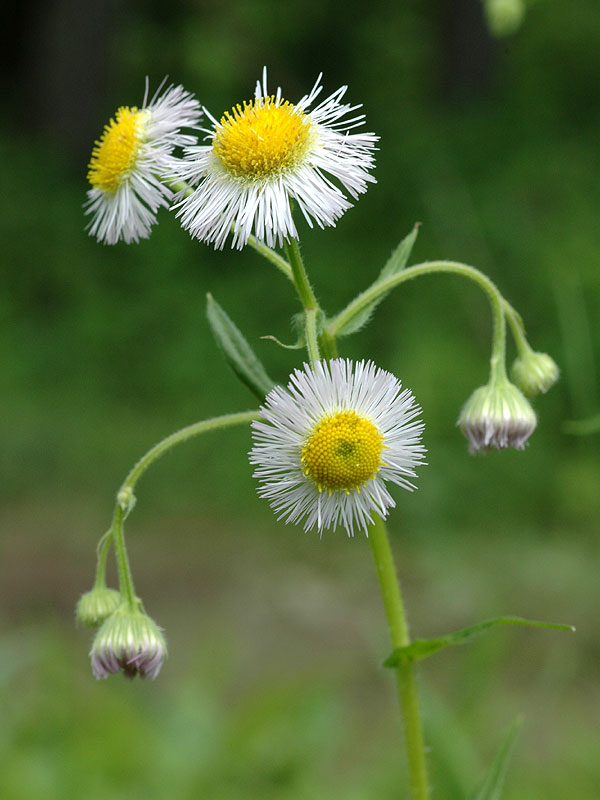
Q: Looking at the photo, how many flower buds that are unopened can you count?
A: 4